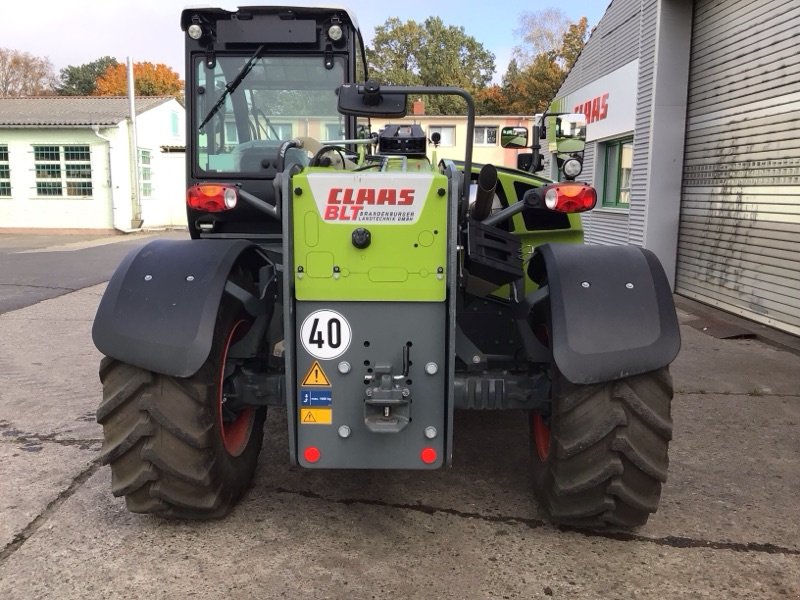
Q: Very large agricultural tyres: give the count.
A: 2